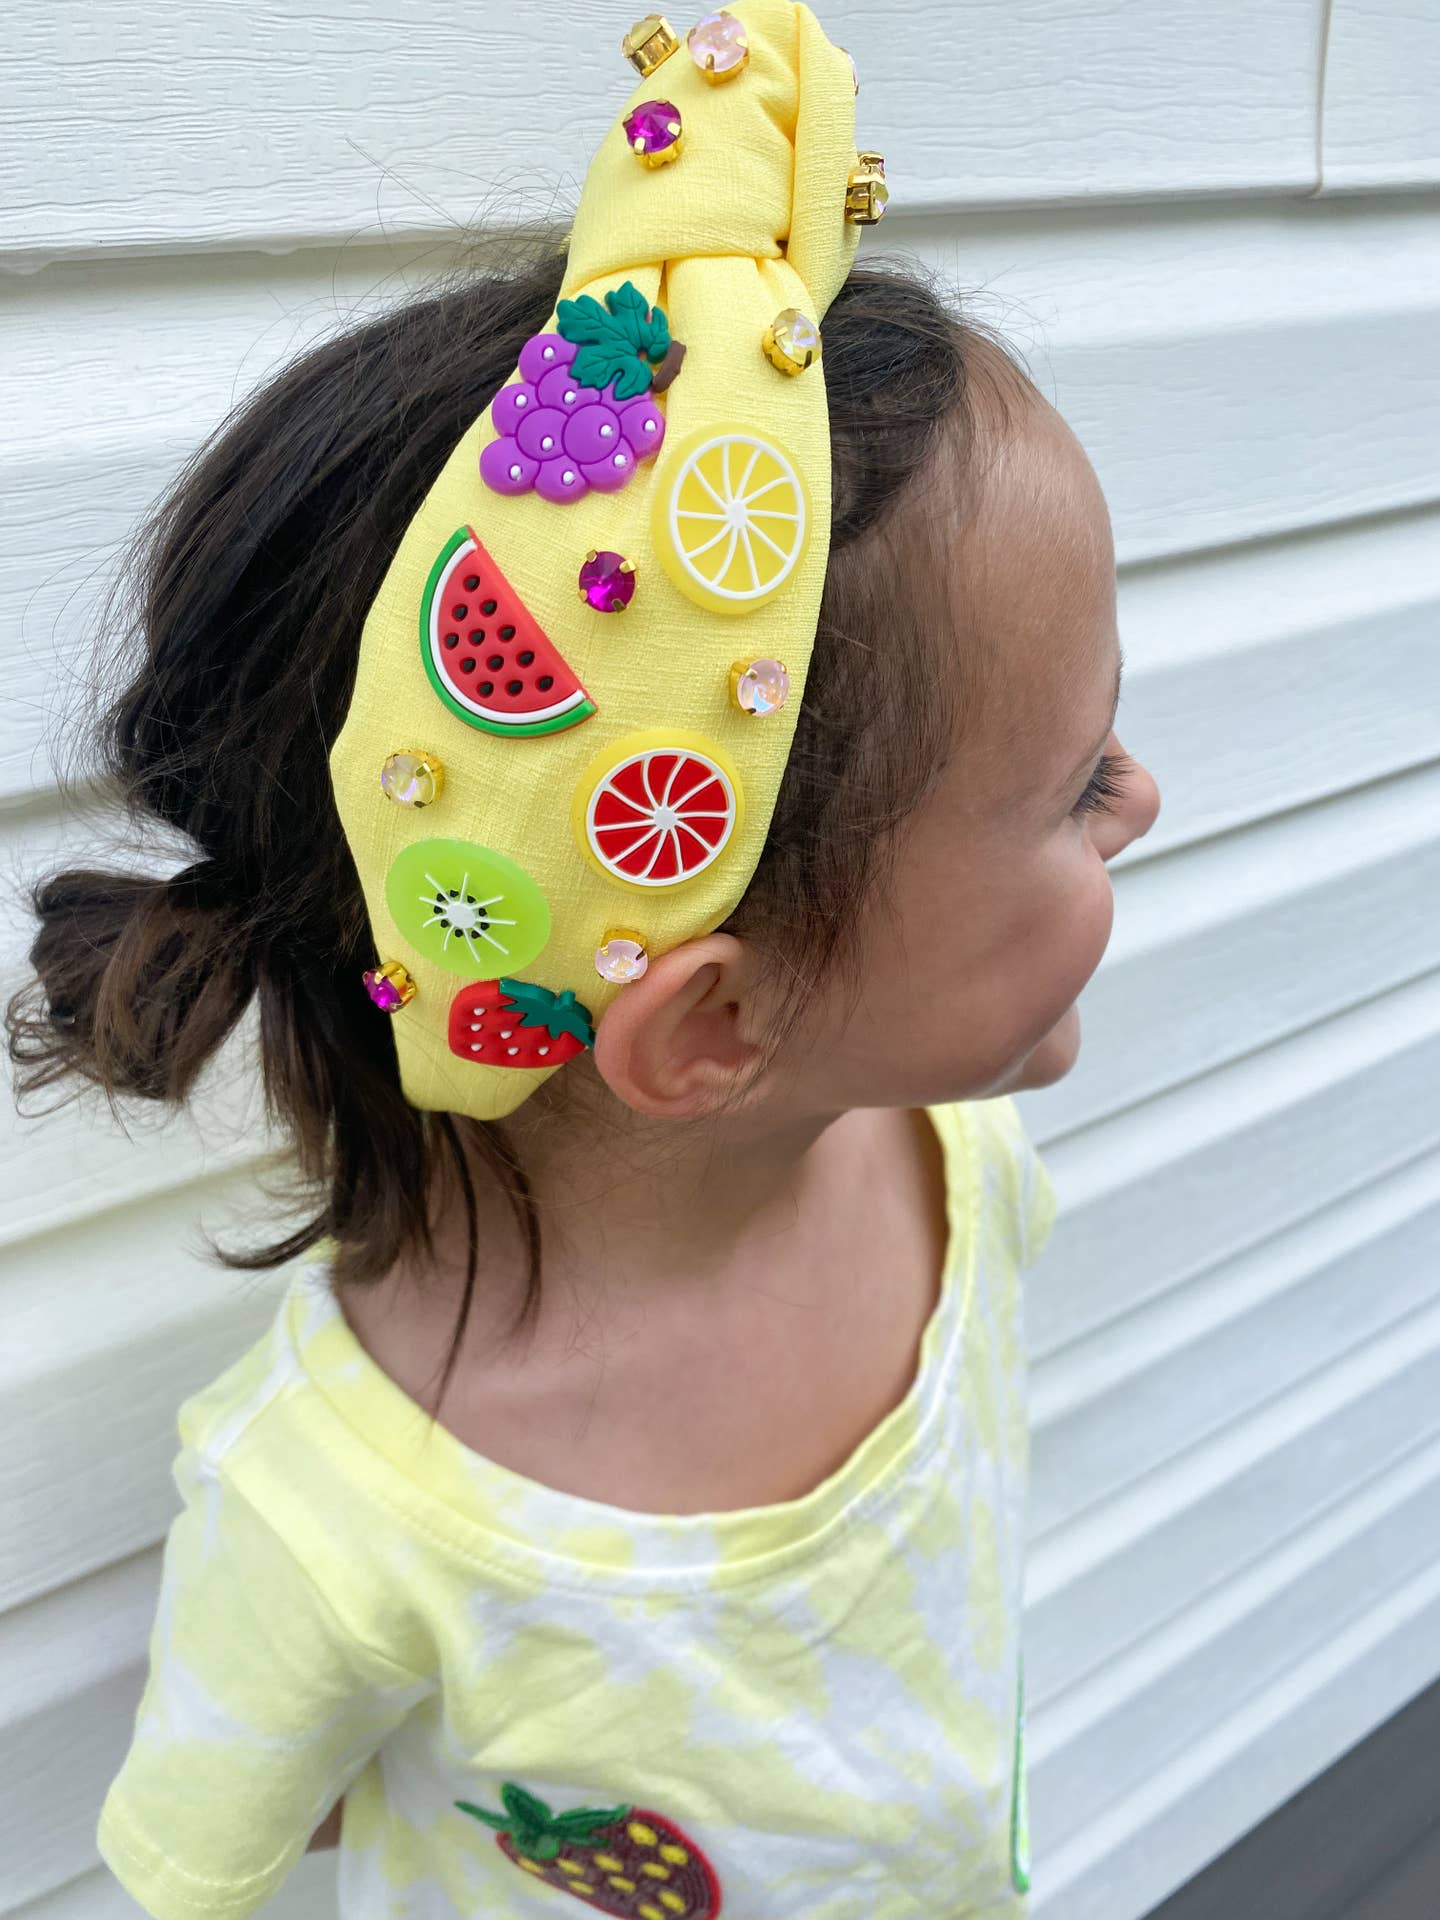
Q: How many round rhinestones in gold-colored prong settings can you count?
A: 12